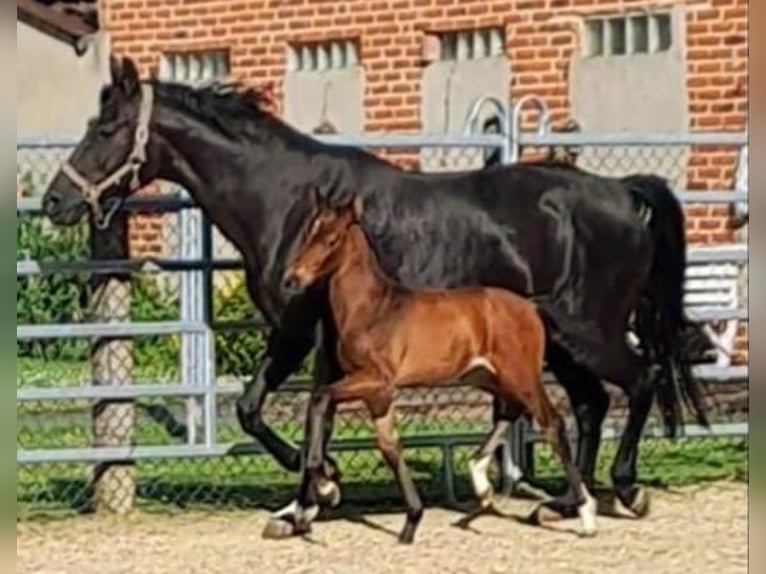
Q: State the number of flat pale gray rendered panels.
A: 3